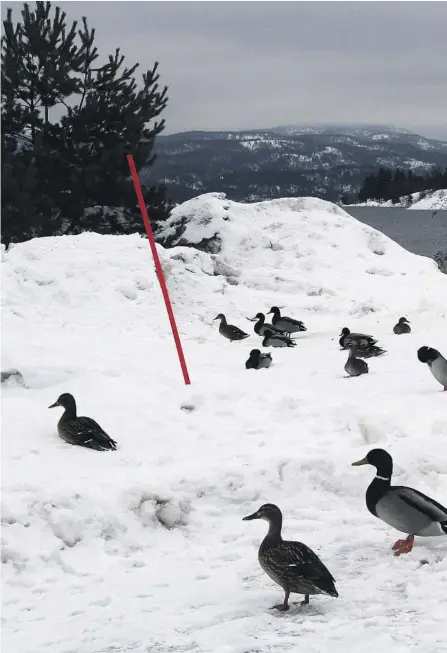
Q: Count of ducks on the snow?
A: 13